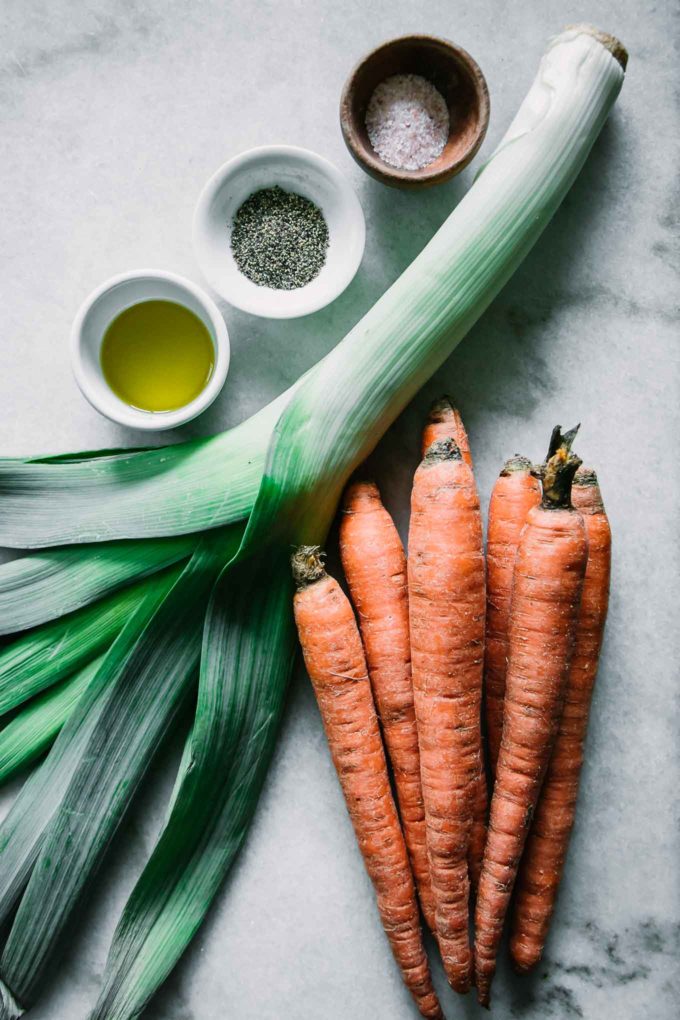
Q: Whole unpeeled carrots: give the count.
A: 7